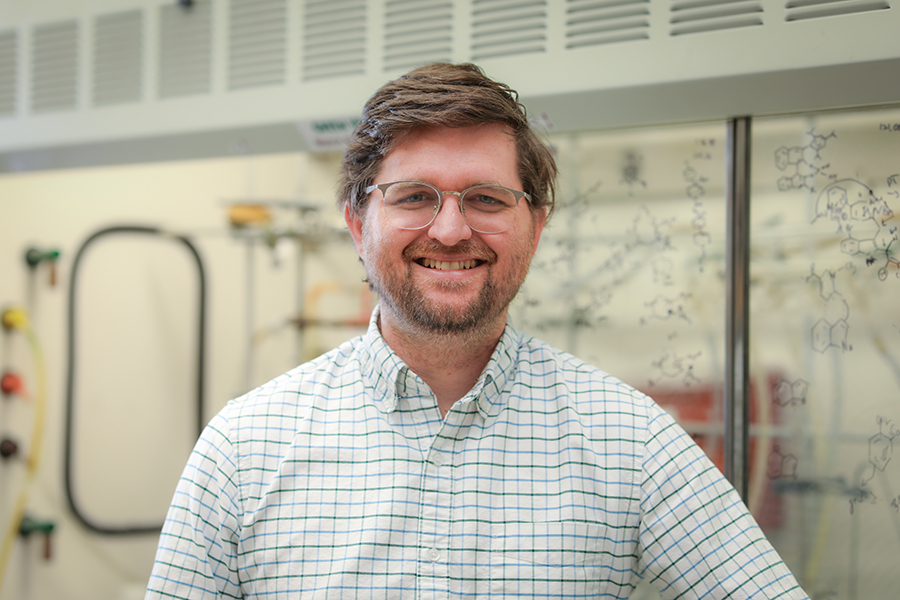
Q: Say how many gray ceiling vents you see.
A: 11